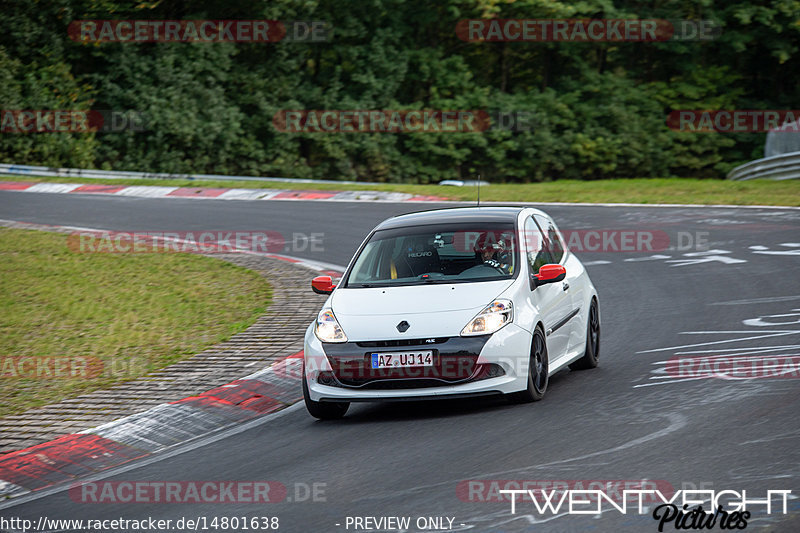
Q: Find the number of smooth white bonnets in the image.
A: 1